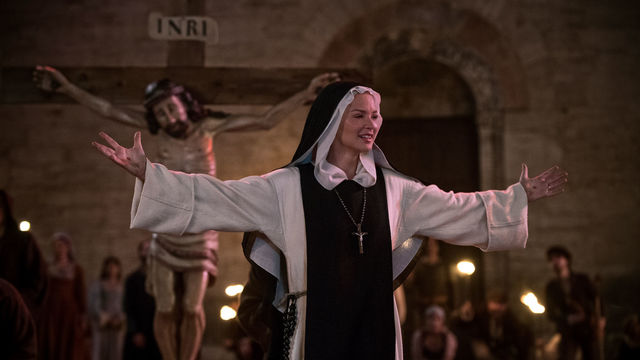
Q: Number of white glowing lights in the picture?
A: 5